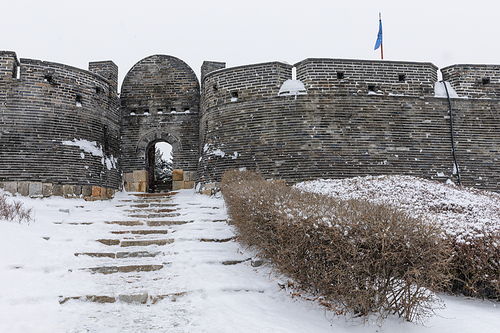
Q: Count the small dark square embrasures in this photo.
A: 14